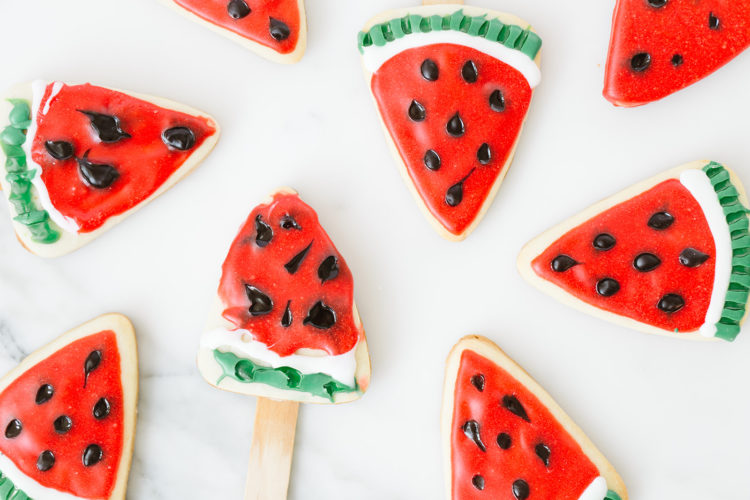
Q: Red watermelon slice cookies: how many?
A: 8